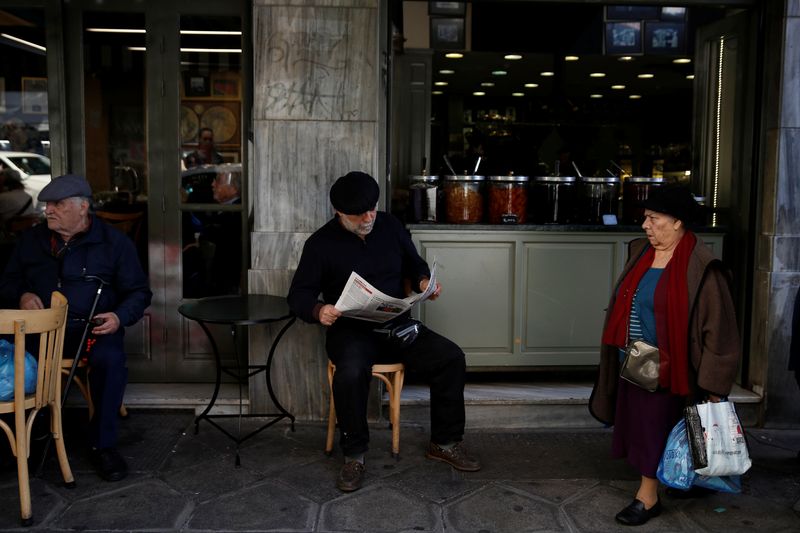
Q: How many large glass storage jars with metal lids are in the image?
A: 6